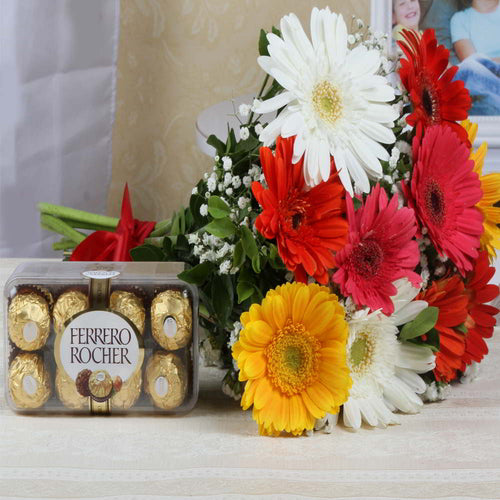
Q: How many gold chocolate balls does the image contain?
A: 8